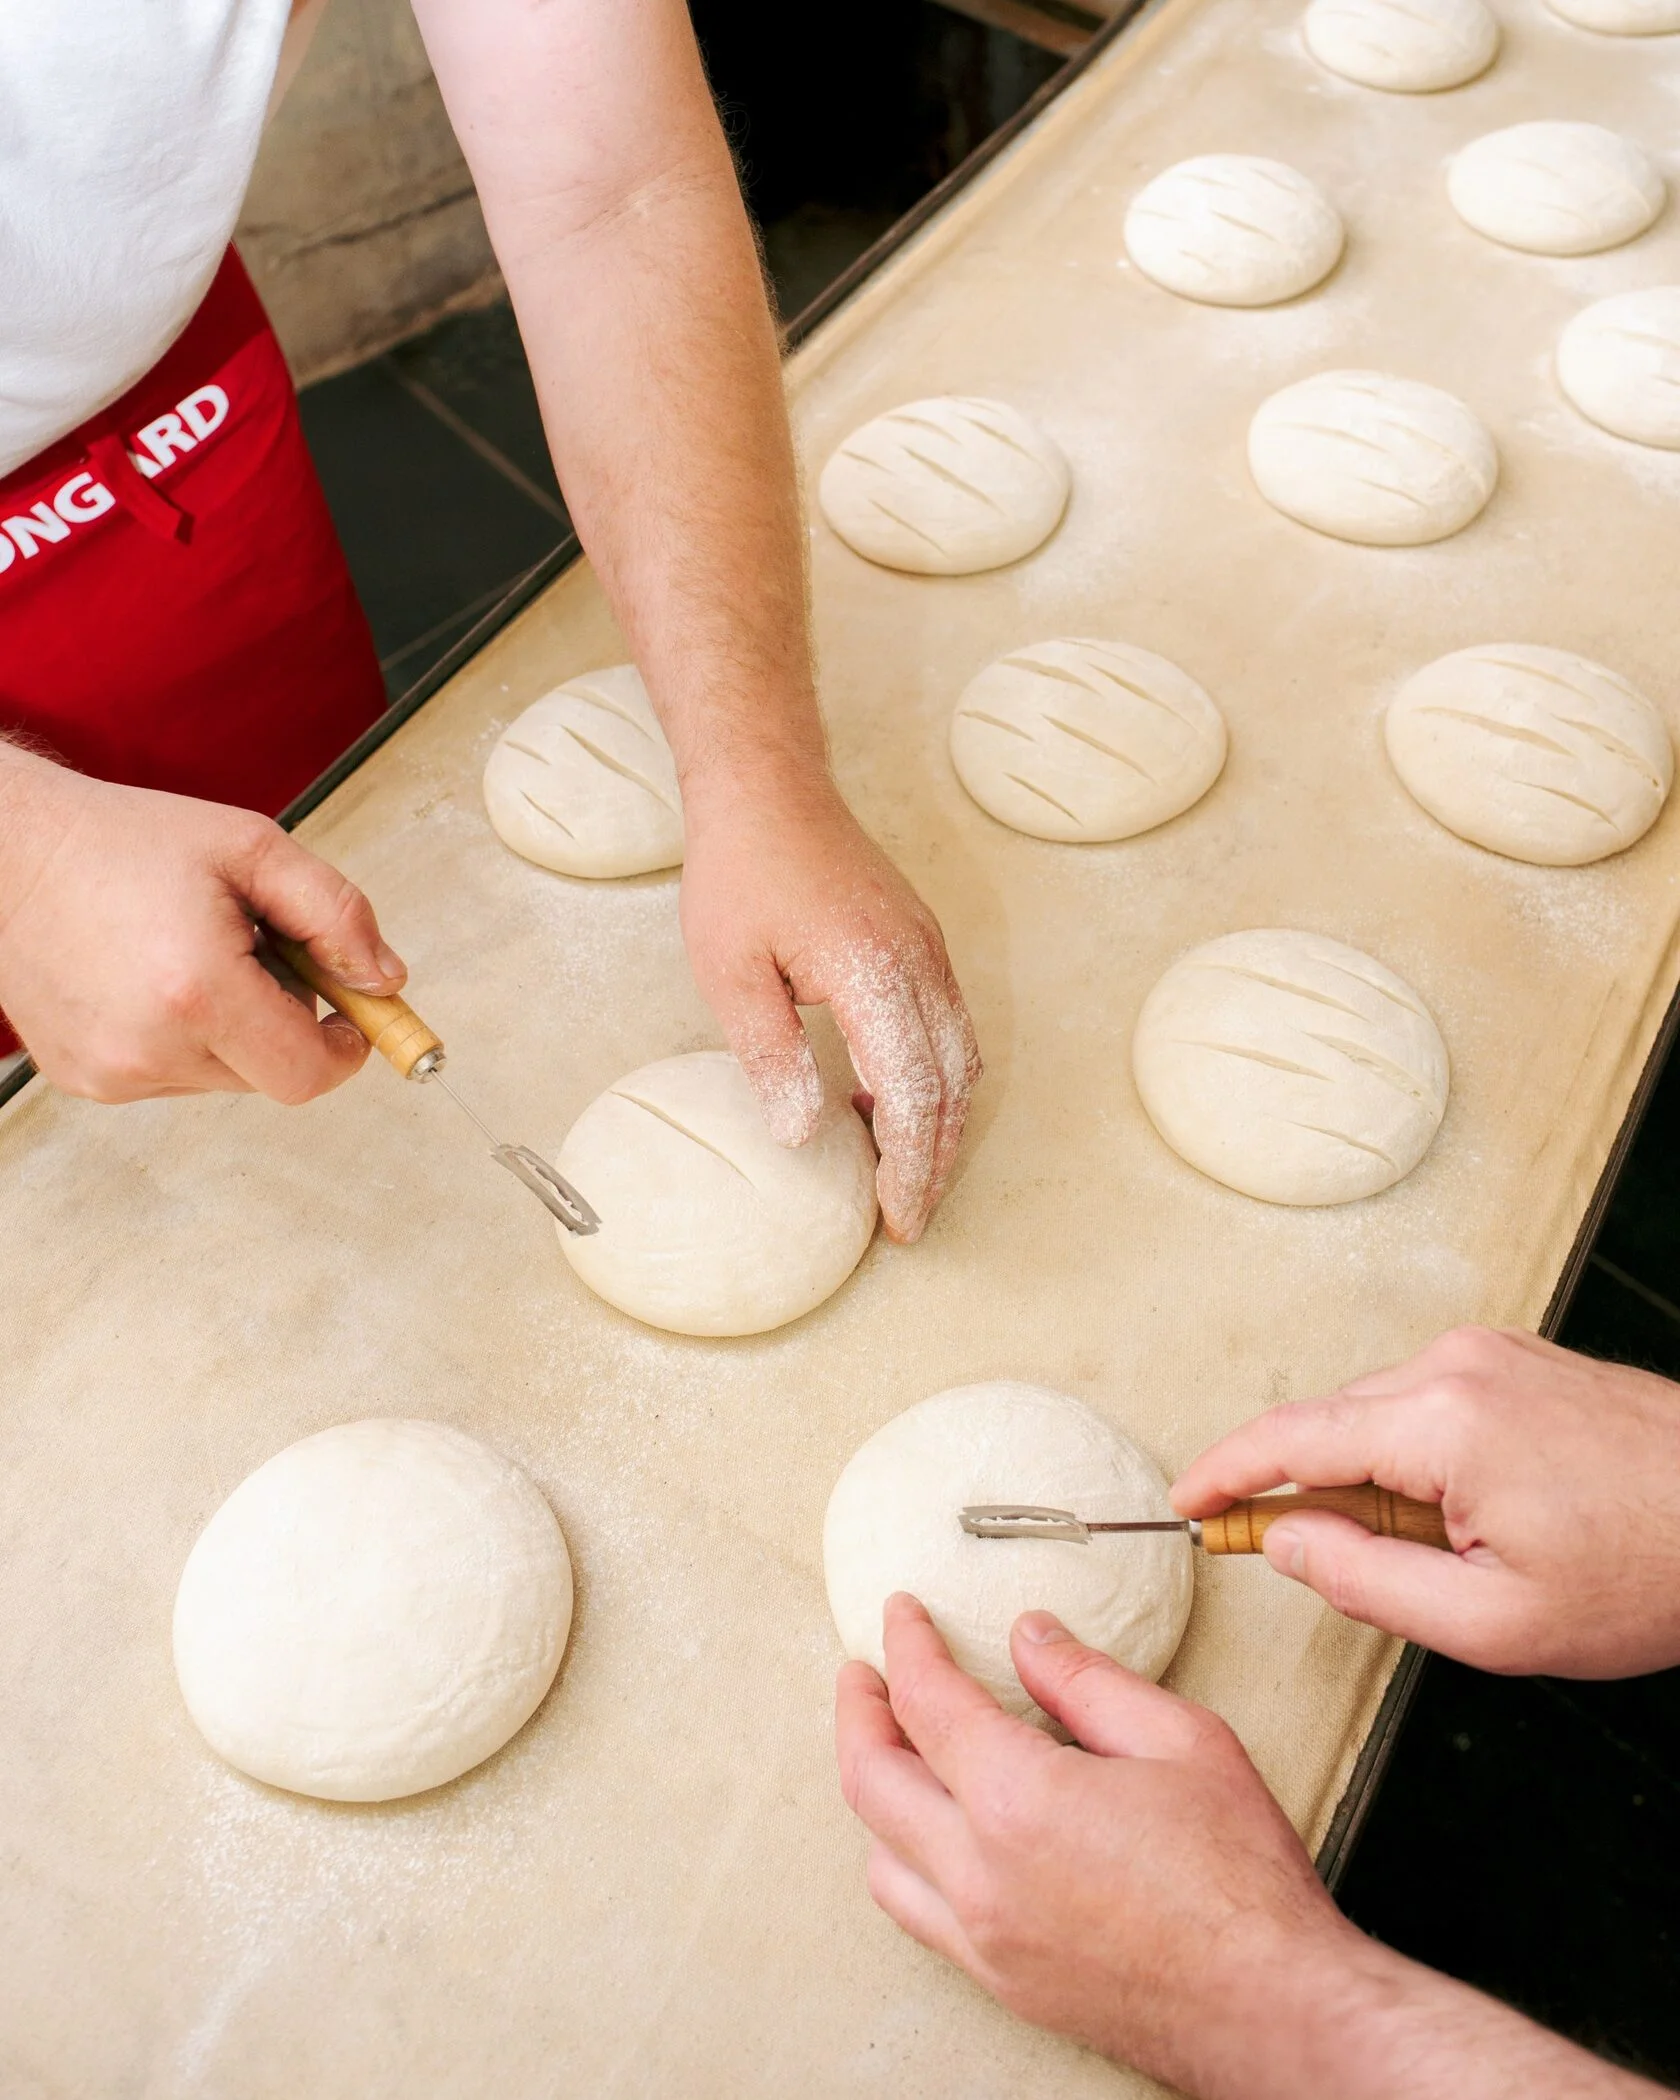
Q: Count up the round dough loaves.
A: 14